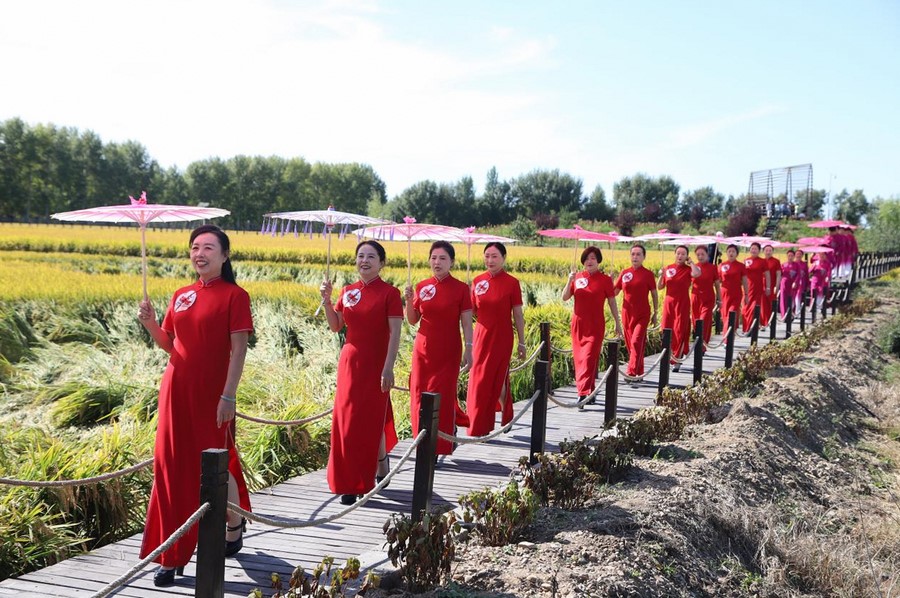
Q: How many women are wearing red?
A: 11